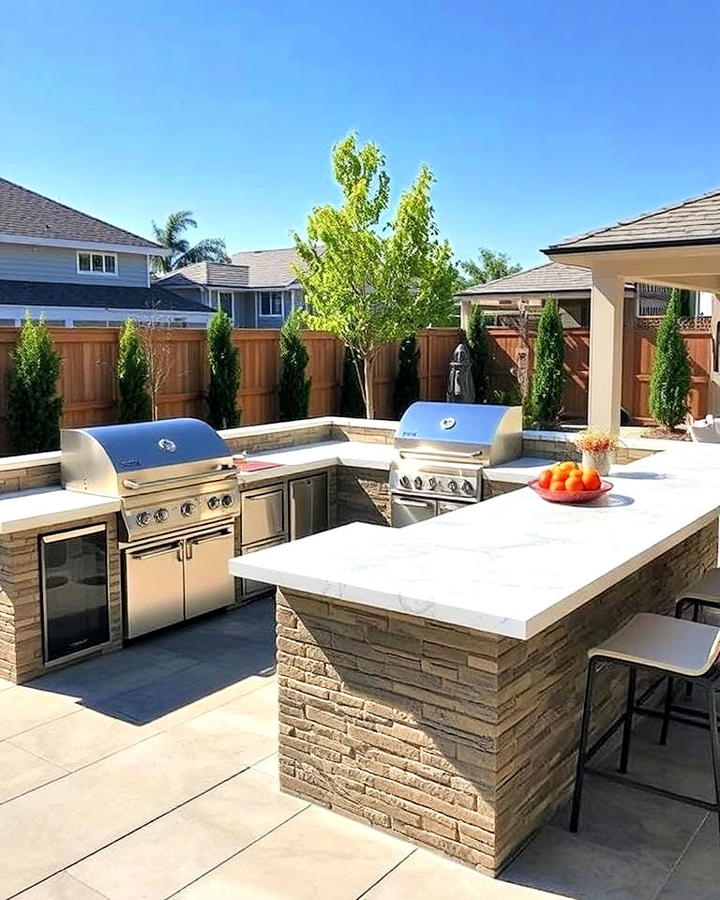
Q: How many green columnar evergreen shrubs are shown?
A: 9